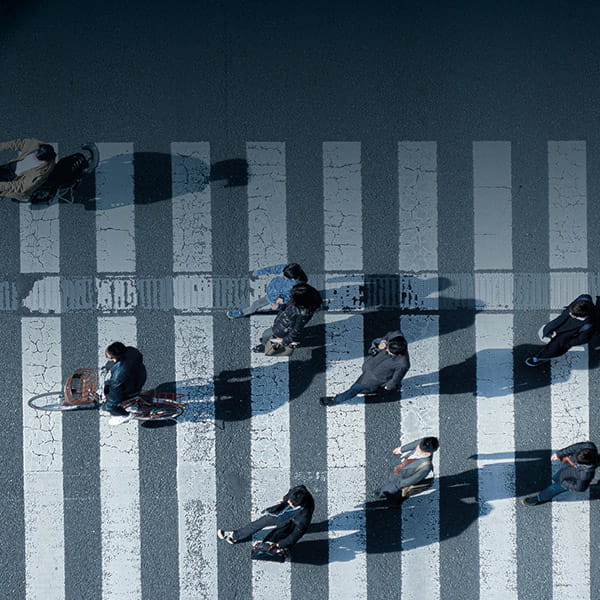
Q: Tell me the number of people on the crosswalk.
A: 9